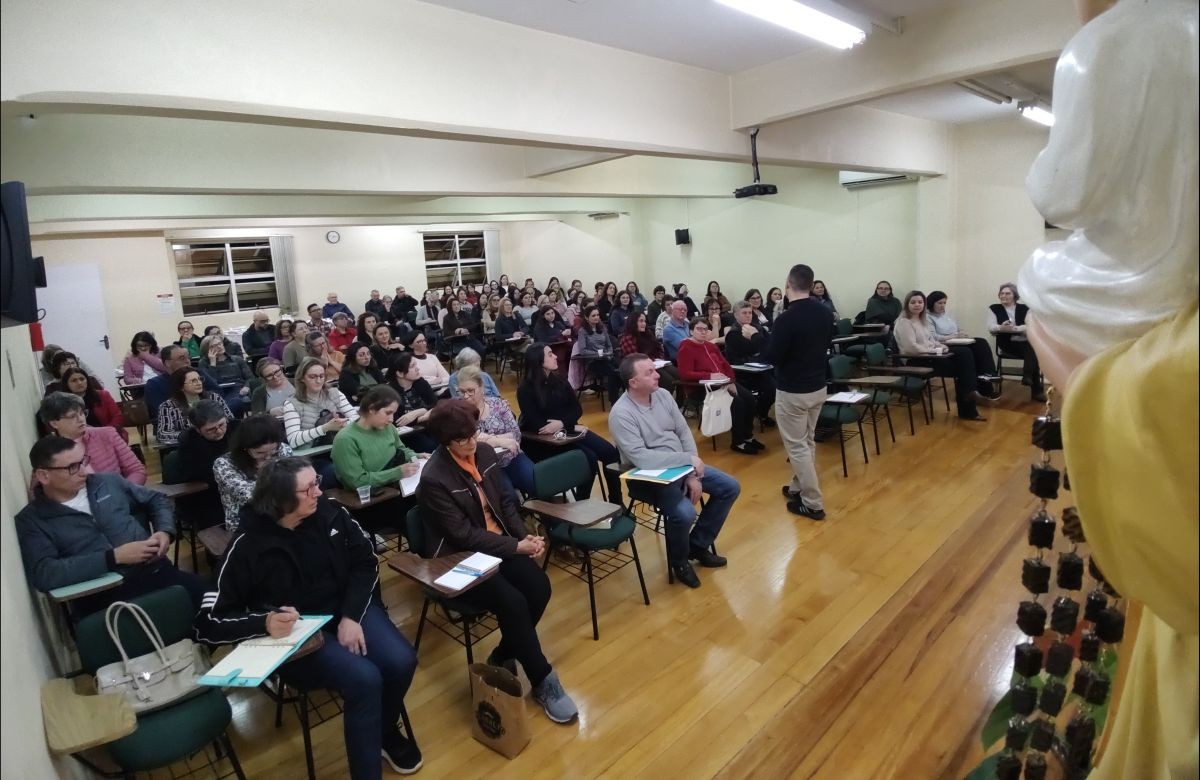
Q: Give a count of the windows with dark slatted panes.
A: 2